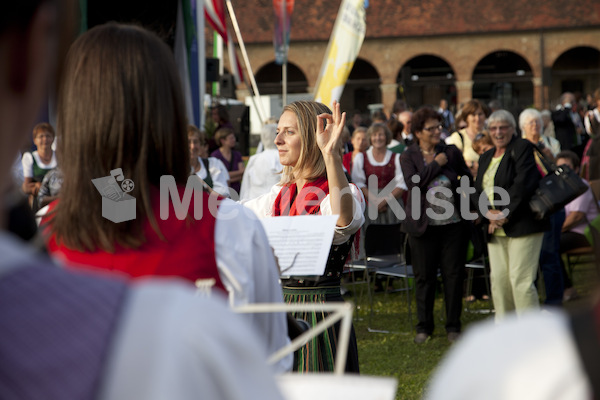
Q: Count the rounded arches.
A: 5